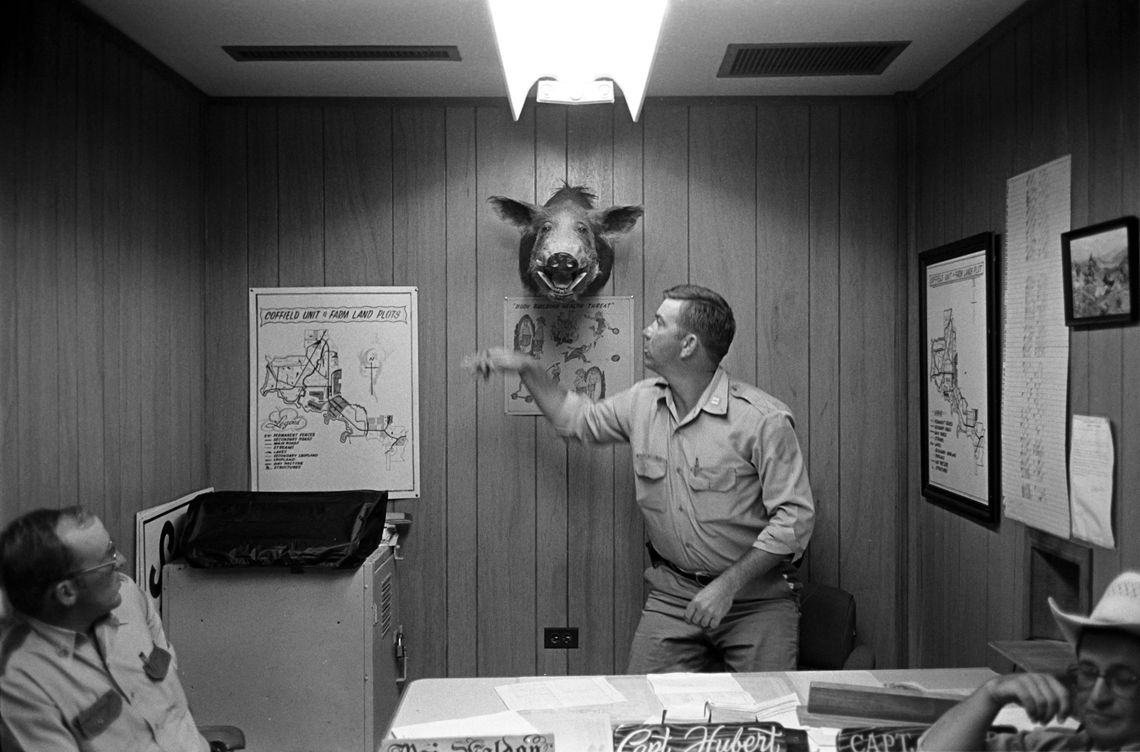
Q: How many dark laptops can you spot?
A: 0